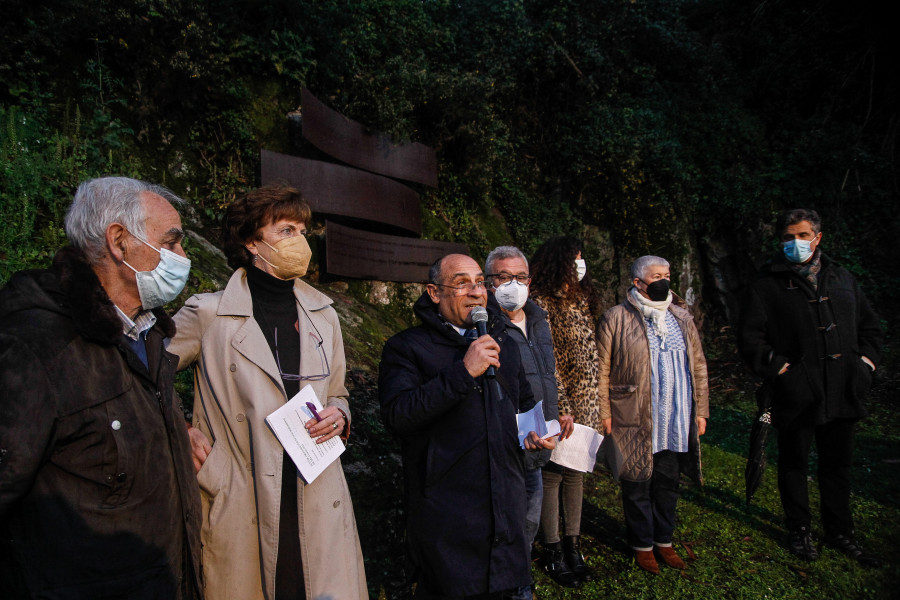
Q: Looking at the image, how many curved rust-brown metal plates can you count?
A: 3